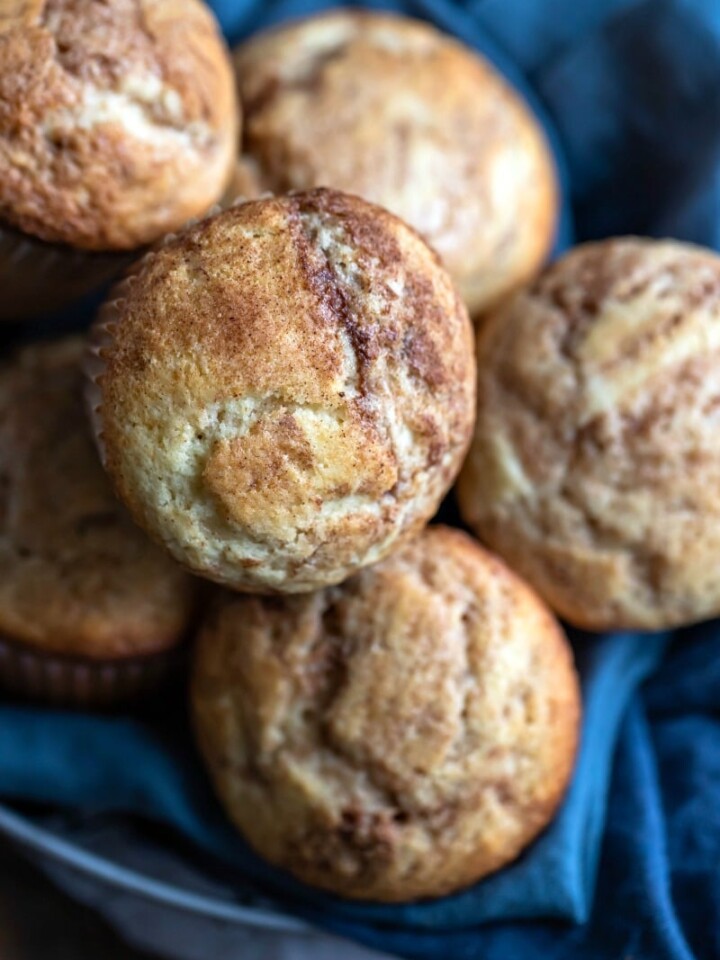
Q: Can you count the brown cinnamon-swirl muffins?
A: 6